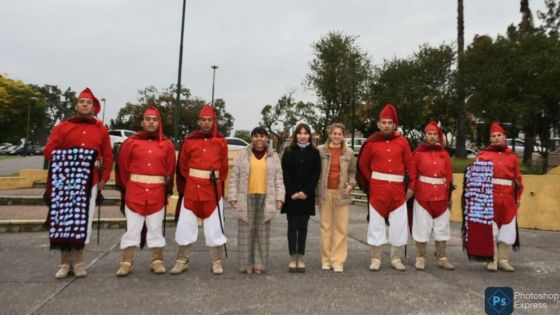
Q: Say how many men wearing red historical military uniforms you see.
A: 6